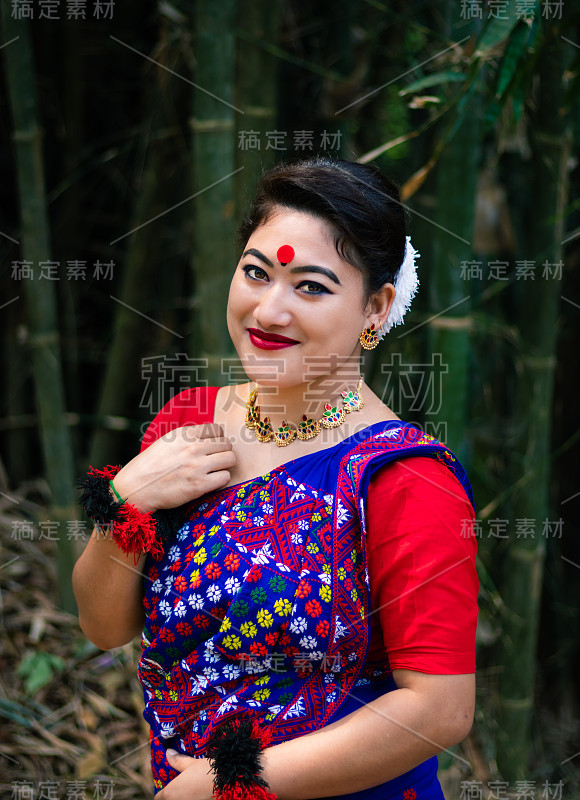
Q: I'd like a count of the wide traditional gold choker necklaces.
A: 1